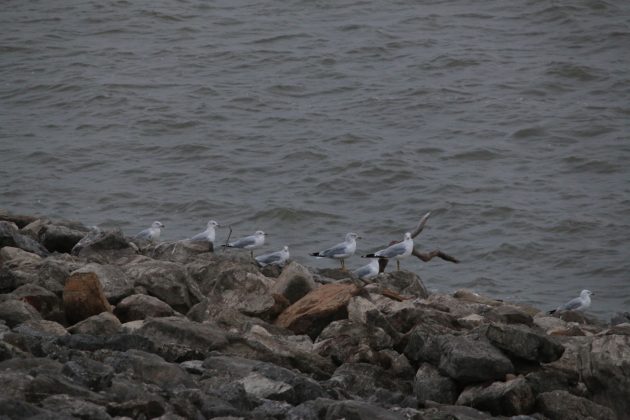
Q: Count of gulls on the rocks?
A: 8